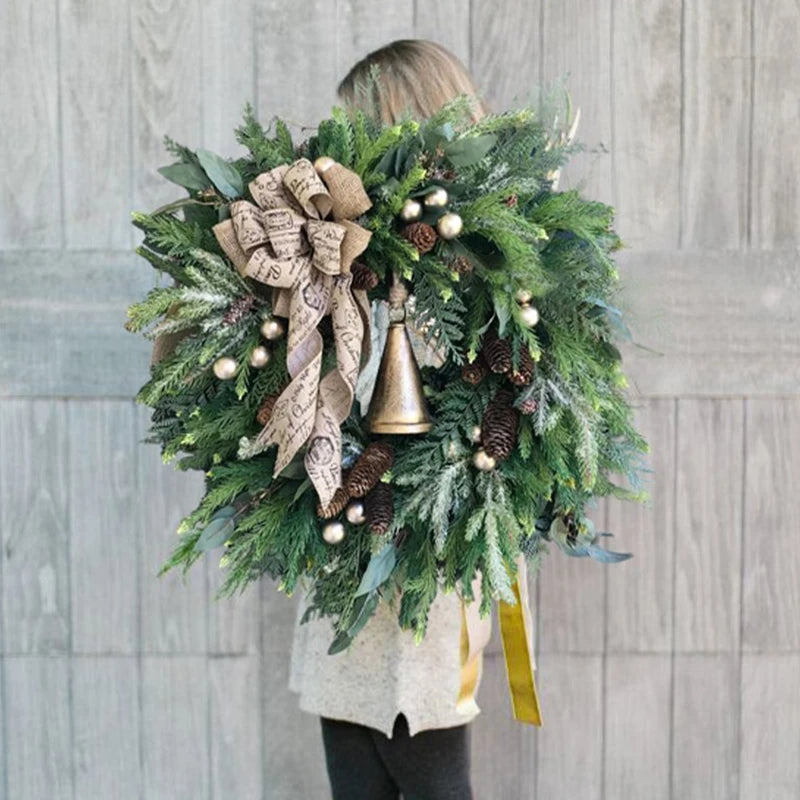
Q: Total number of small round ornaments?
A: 13